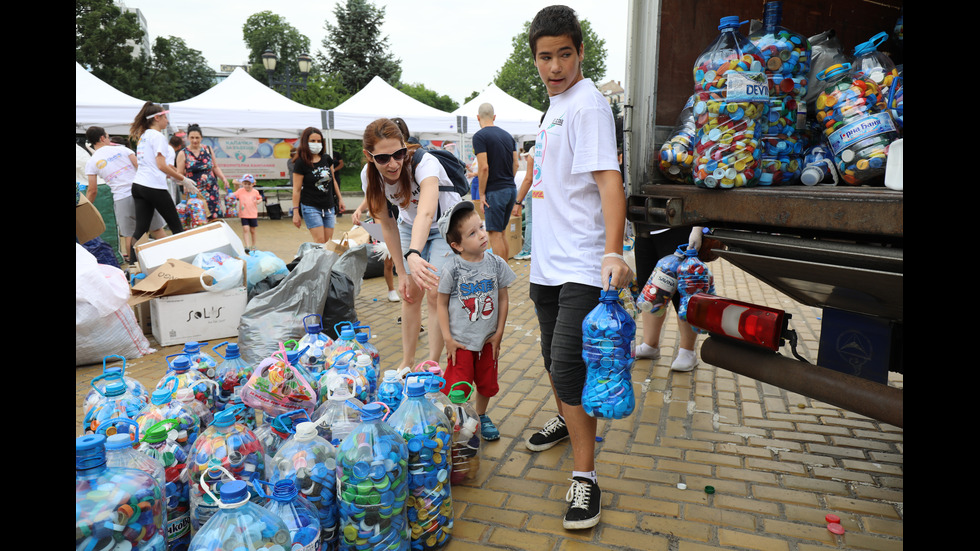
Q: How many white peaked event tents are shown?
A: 4